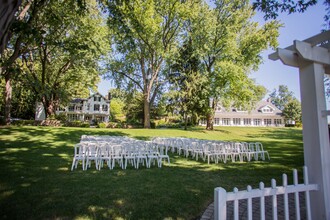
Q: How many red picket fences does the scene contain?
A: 0